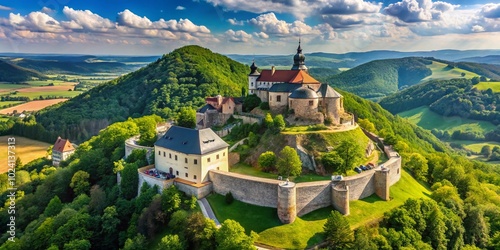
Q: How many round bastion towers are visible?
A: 3